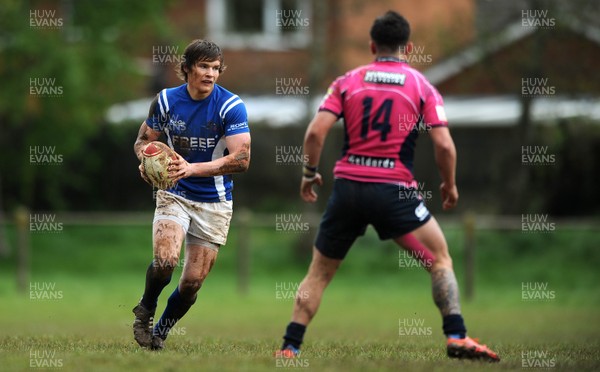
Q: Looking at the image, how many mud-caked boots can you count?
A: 2